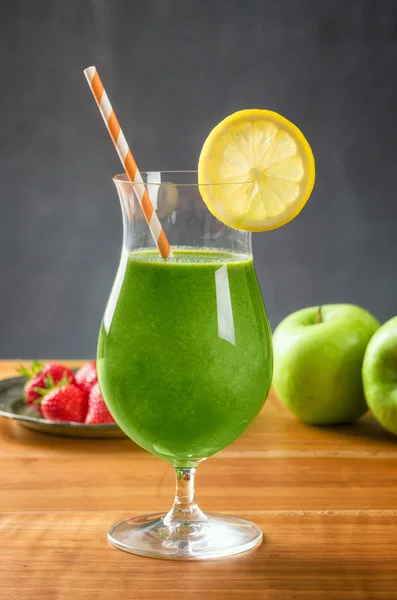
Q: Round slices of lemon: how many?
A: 1